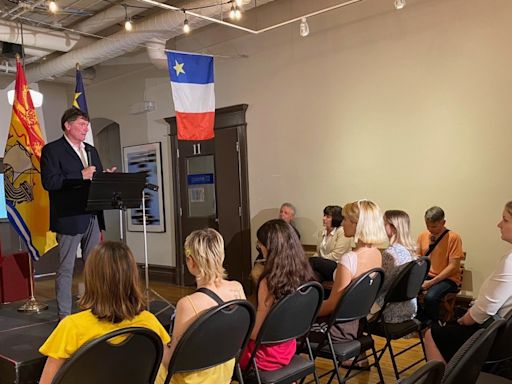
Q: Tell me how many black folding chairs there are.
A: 8